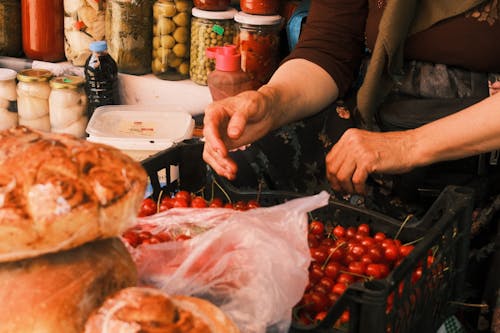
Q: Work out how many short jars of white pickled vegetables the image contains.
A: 3